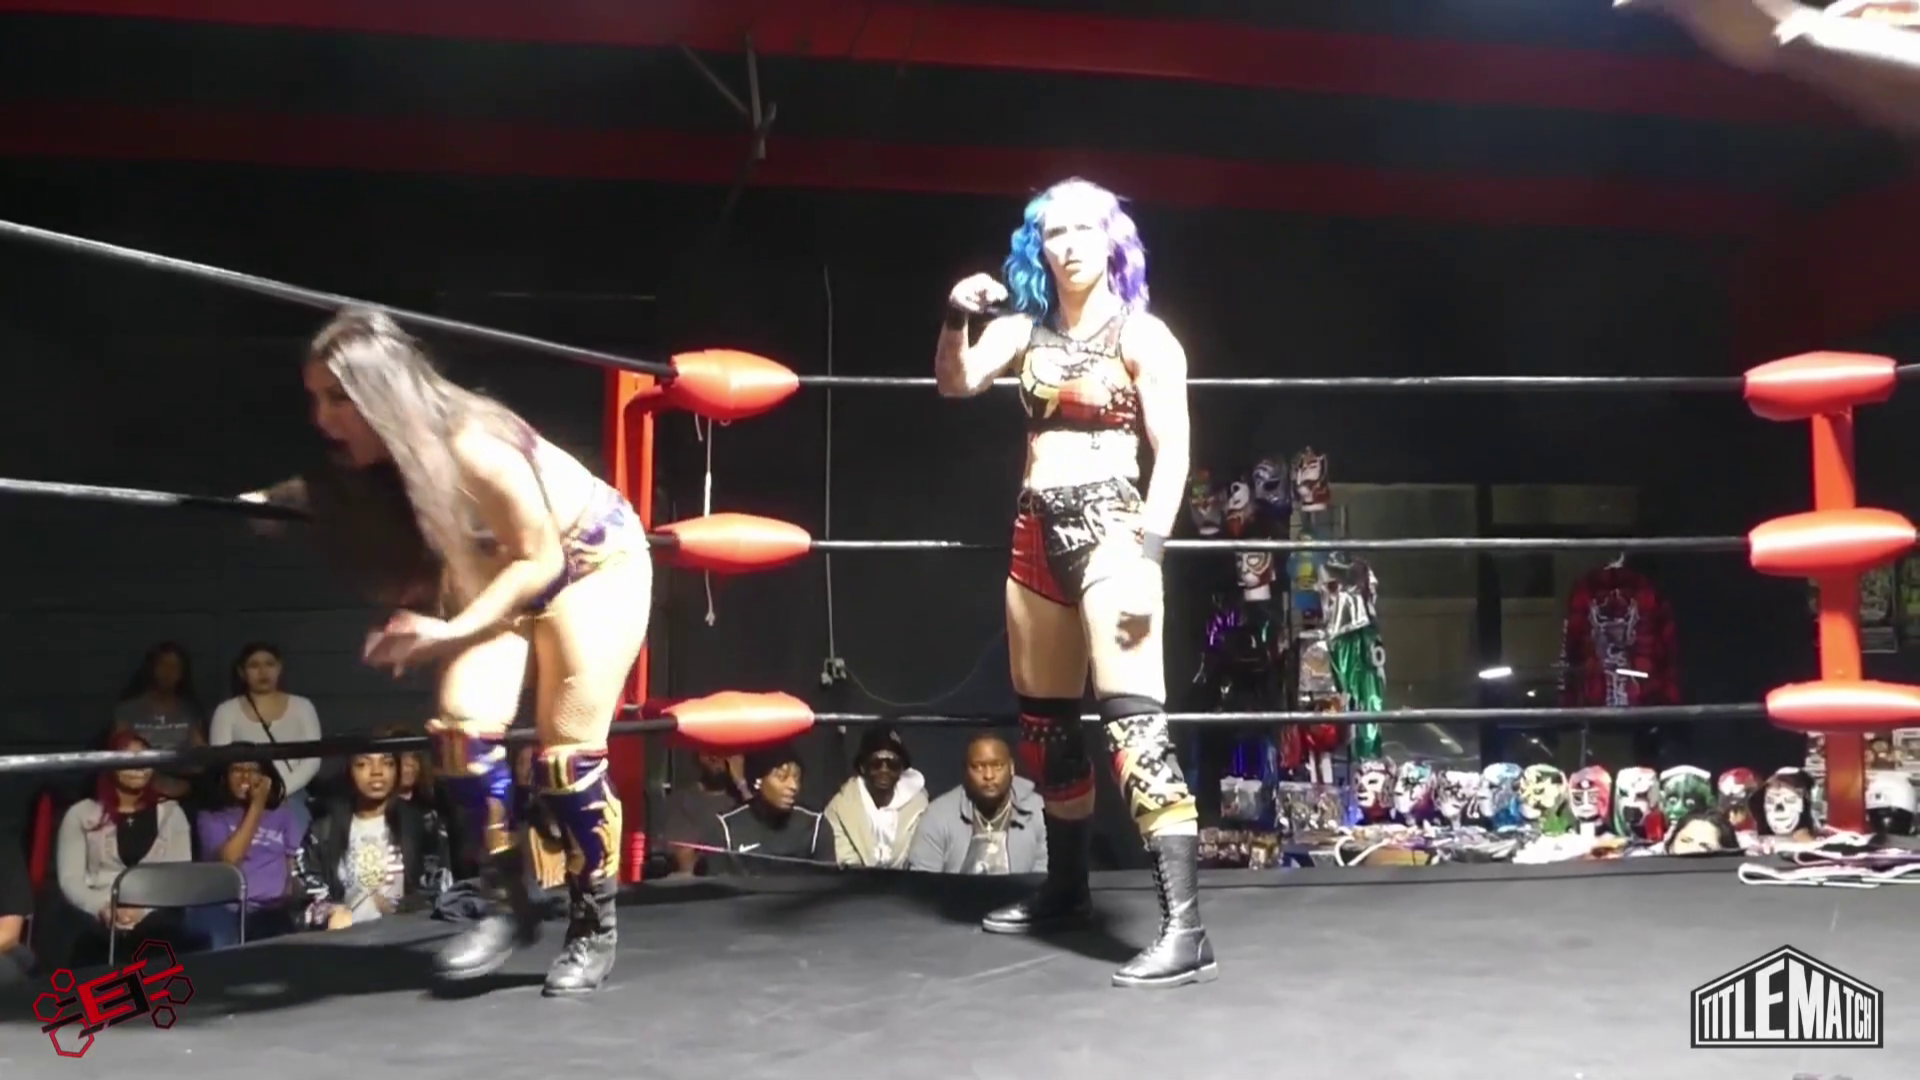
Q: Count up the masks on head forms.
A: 15